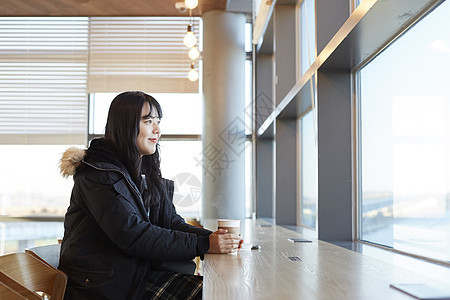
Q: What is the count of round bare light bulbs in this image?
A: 4